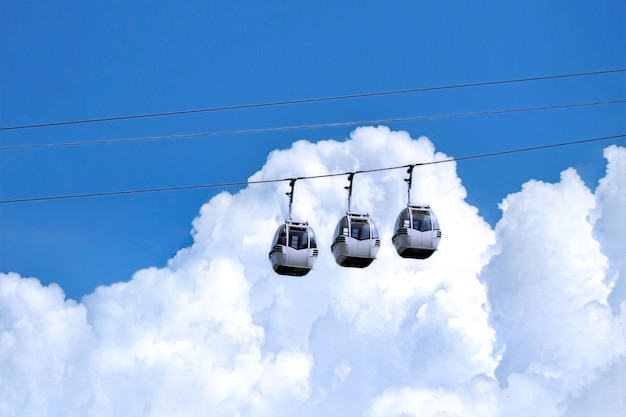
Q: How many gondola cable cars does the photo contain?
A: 3